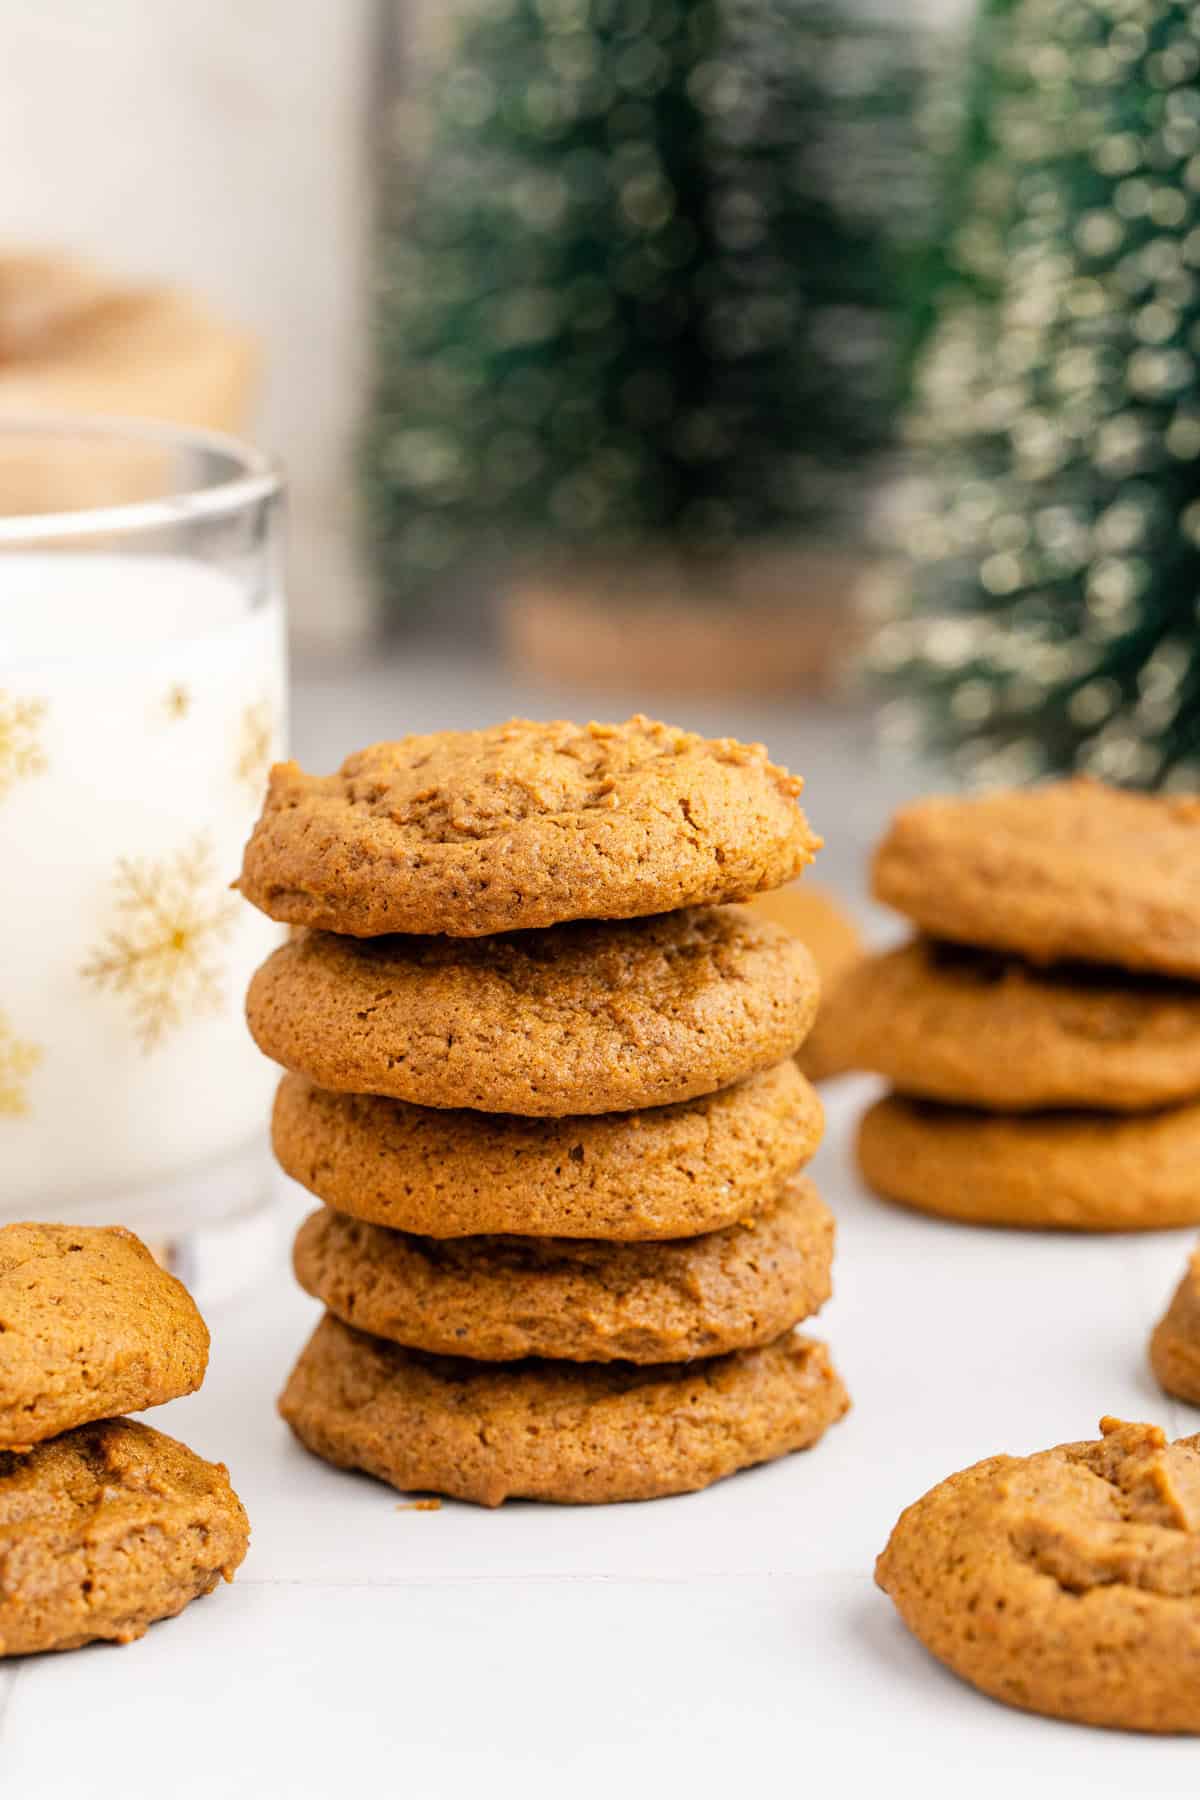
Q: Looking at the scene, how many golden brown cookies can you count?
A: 13